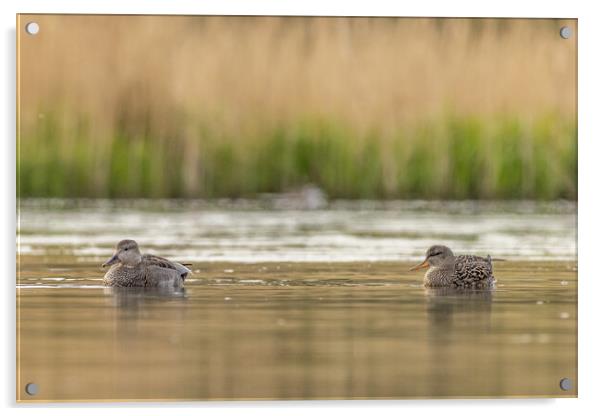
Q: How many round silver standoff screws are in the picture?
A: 4